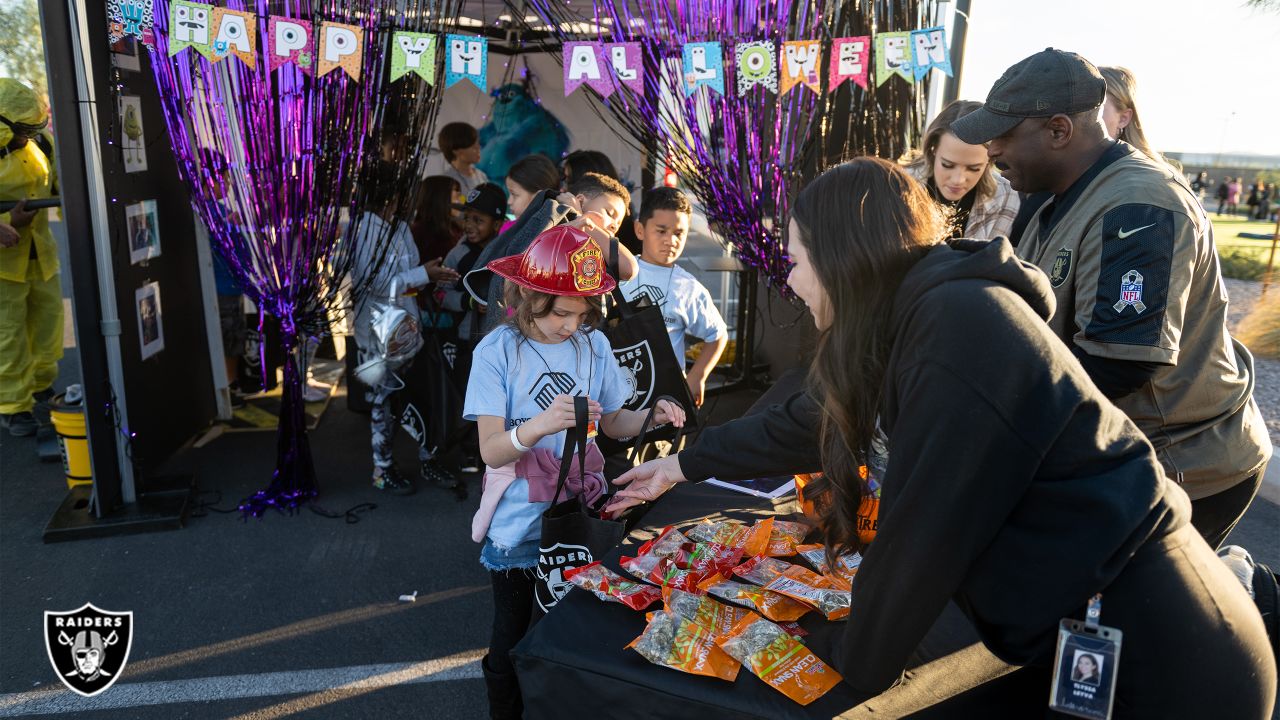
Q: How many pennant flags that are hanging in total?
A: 15